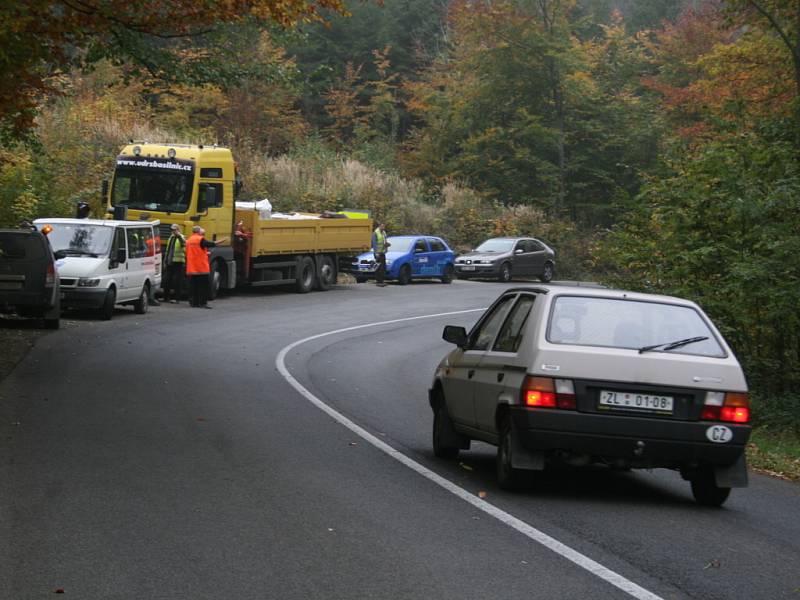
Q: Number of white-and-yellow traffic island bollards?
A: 0